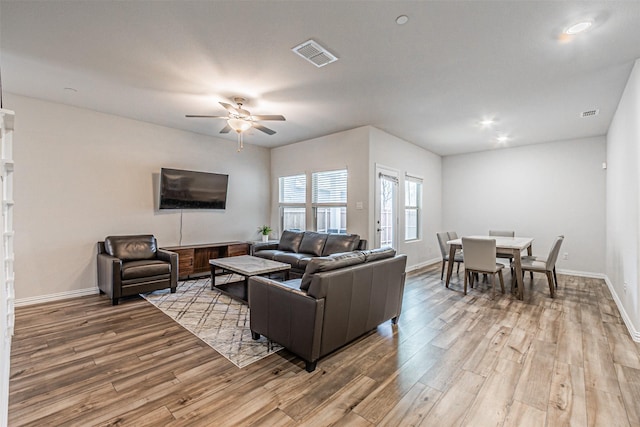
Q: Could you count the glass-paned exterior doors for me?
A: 1